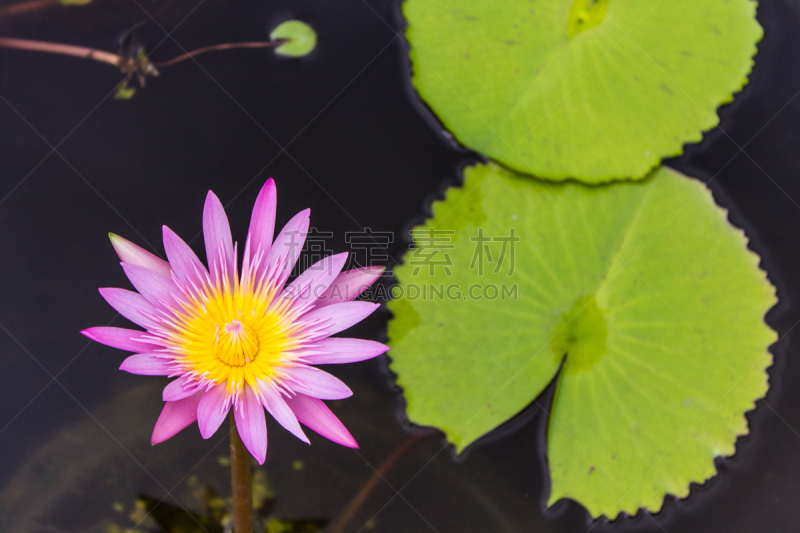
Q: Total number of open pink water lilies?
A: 1